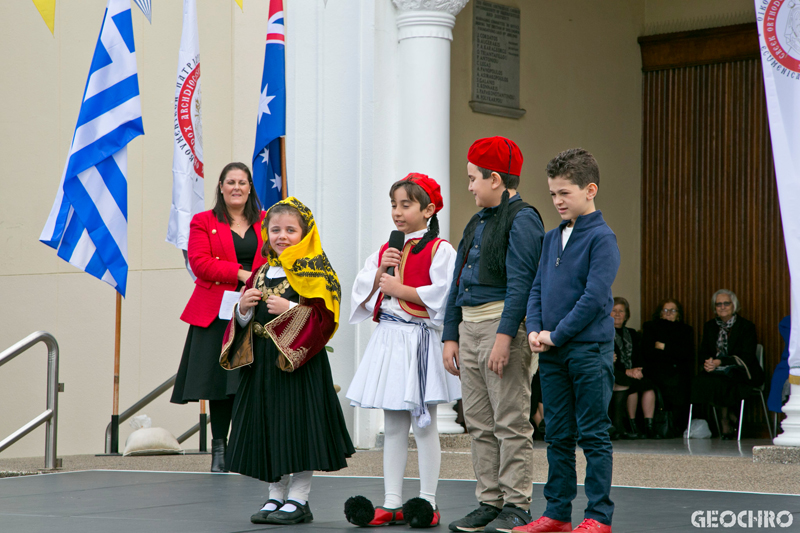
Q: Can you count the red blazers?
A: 1